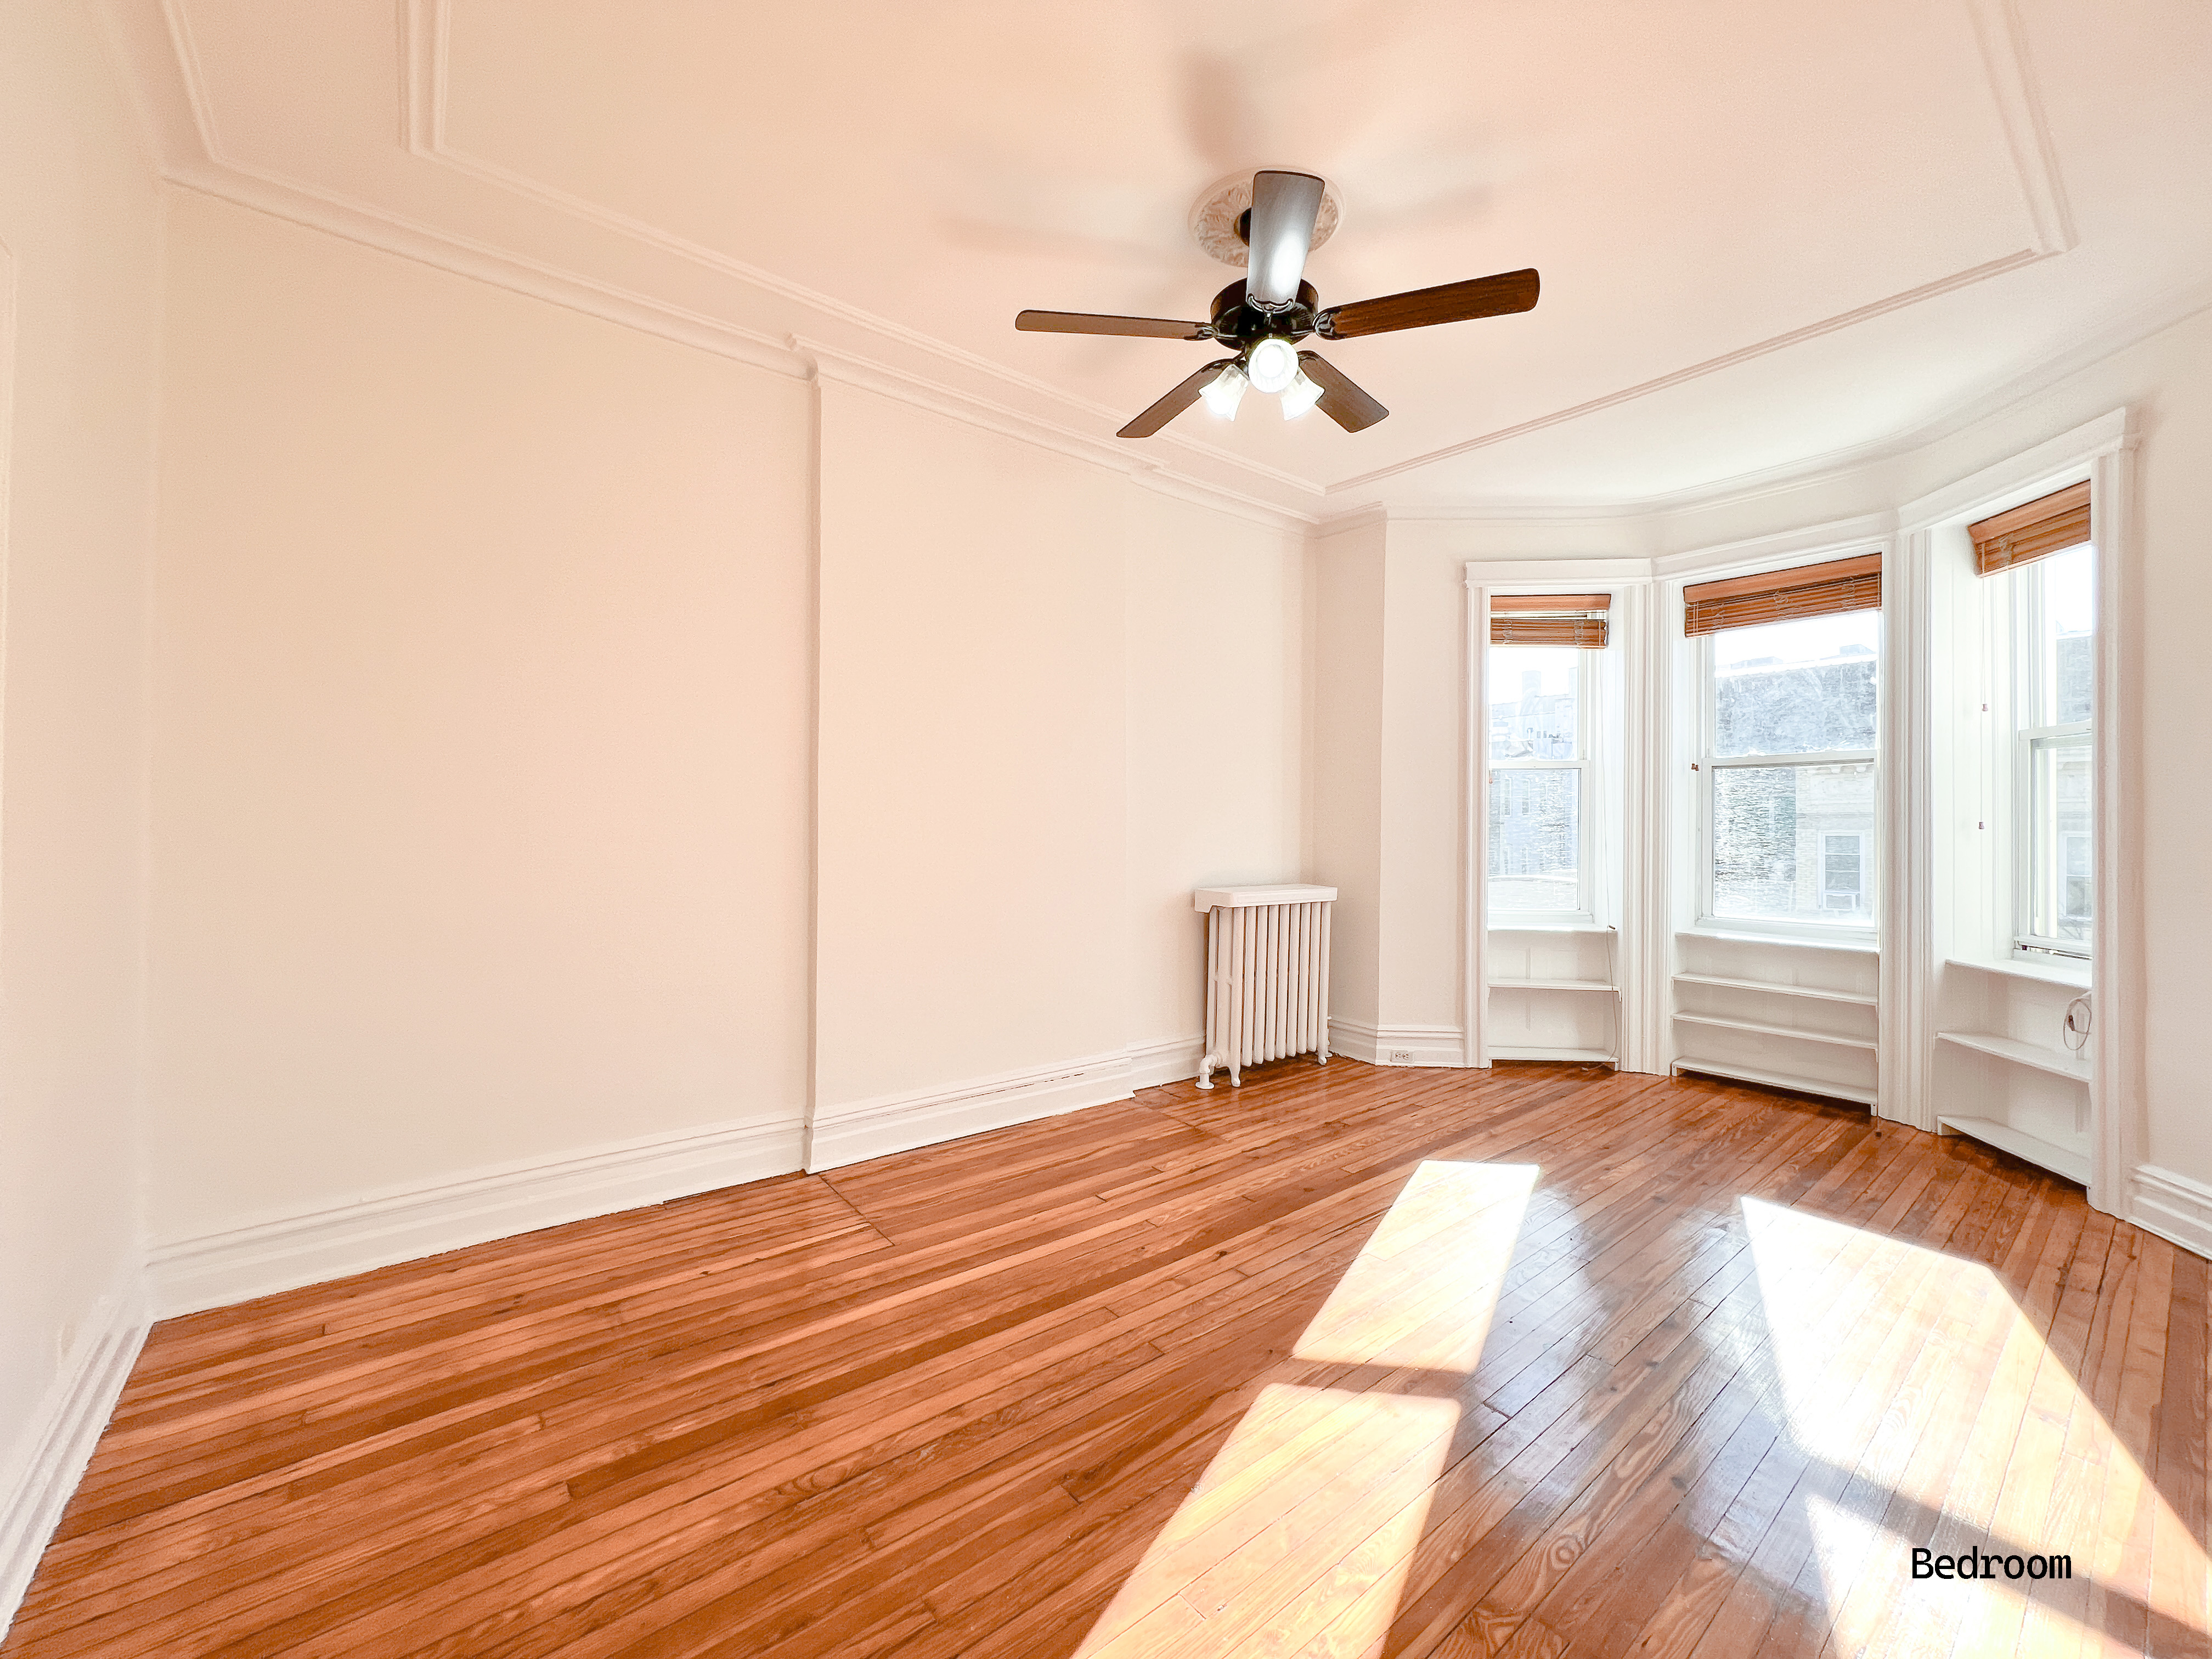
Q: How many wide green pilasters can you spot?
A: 0